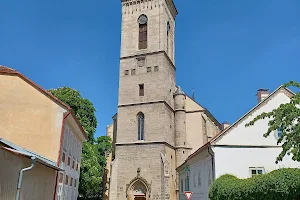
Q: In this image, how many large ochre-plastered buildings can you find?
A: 1